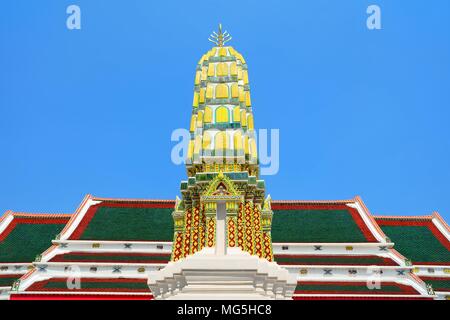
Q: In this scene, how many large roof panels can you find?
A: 4